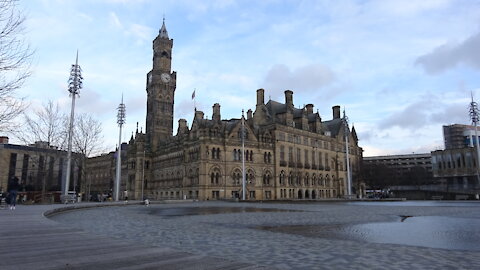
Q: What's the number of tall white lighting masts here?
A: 5